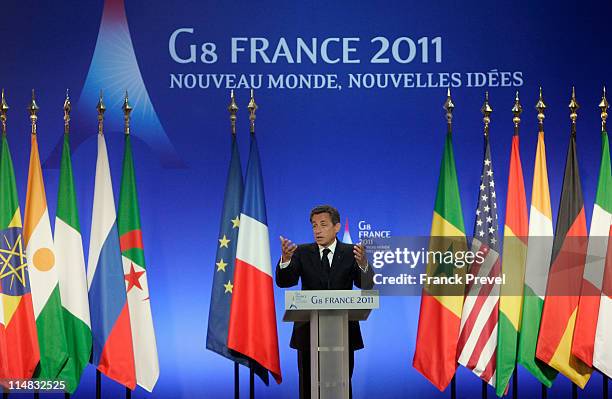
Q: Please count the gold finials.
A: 13